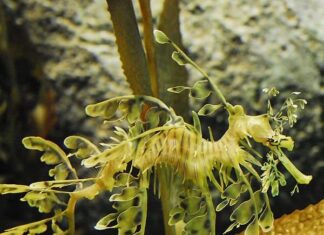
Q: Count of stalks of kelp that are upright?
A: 3